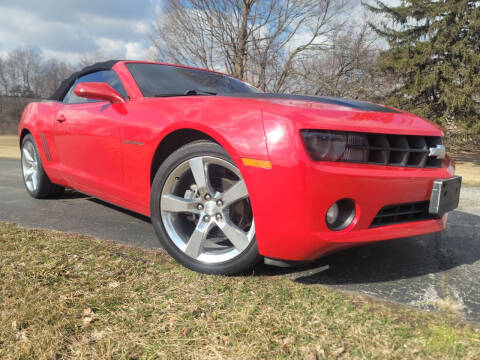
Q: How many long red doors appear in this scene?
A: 1